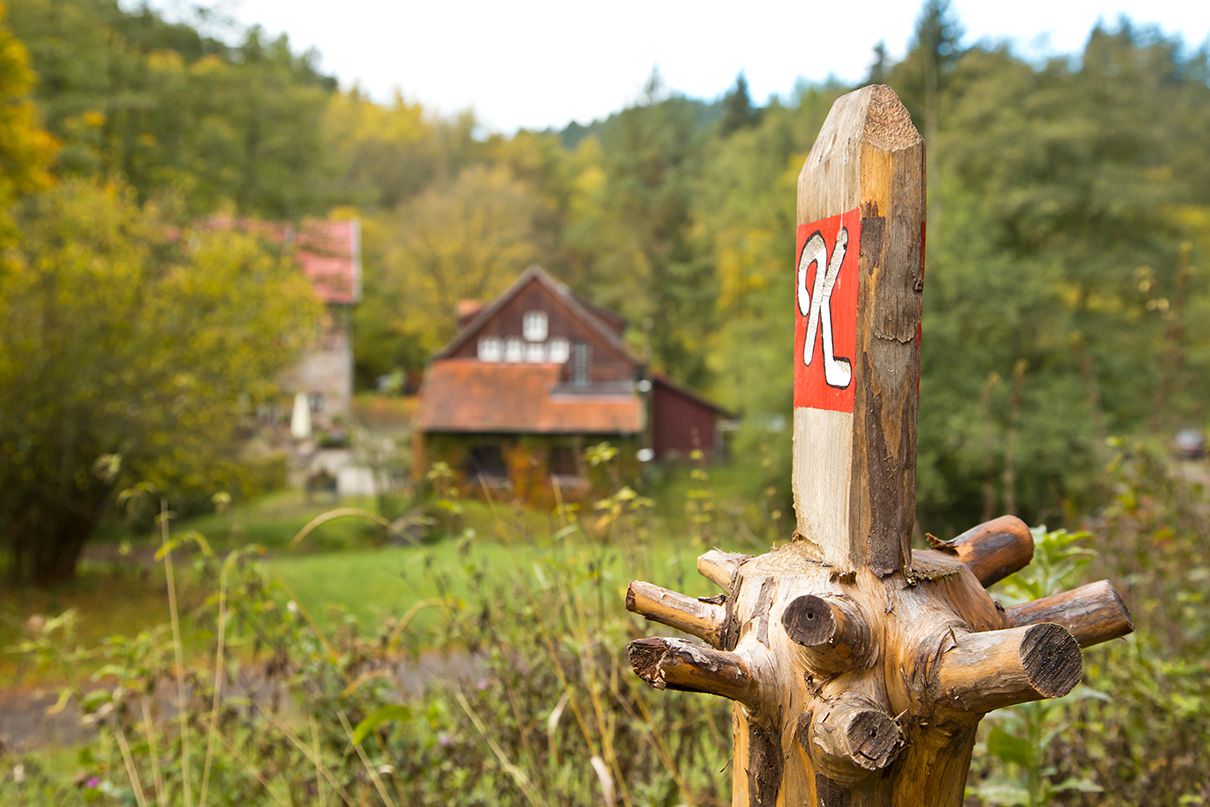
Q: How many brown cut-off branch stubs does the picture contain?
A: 8